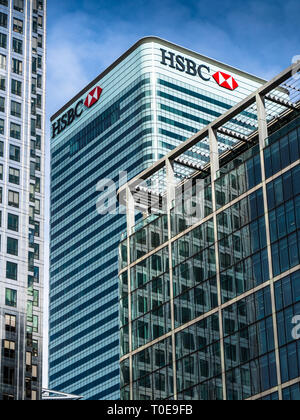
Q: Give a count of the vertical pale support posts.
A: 4